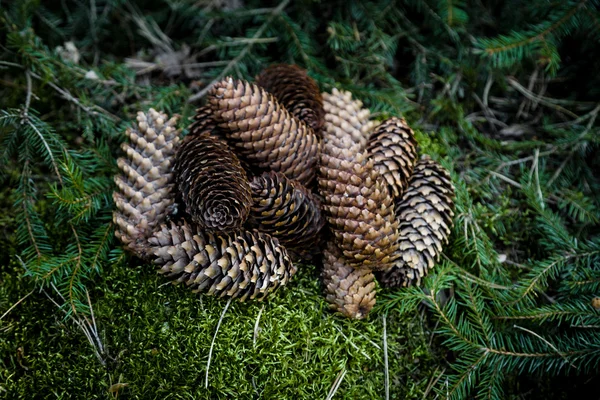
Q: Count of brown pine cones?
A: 12